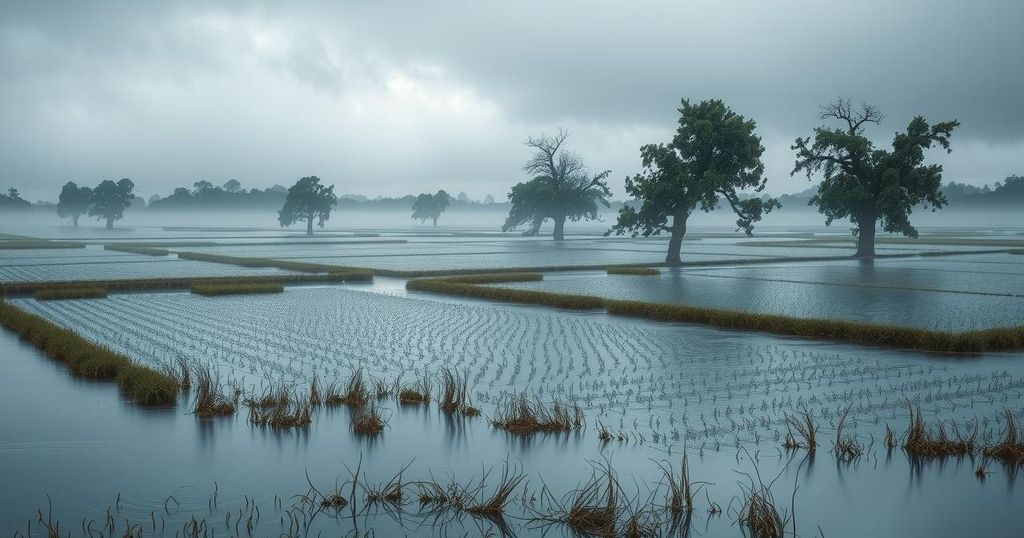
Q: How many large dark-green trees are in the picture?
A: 2